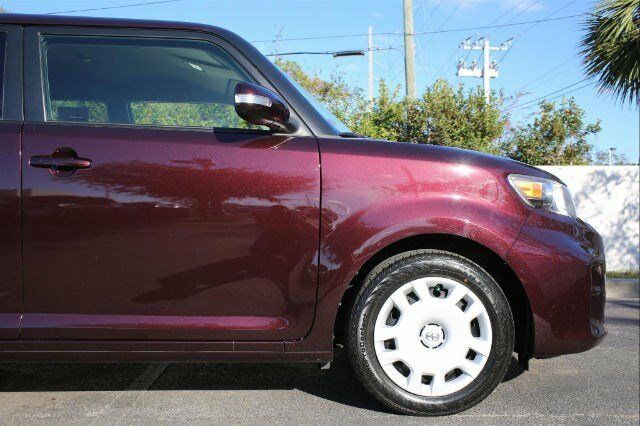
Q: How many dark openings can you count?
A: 10